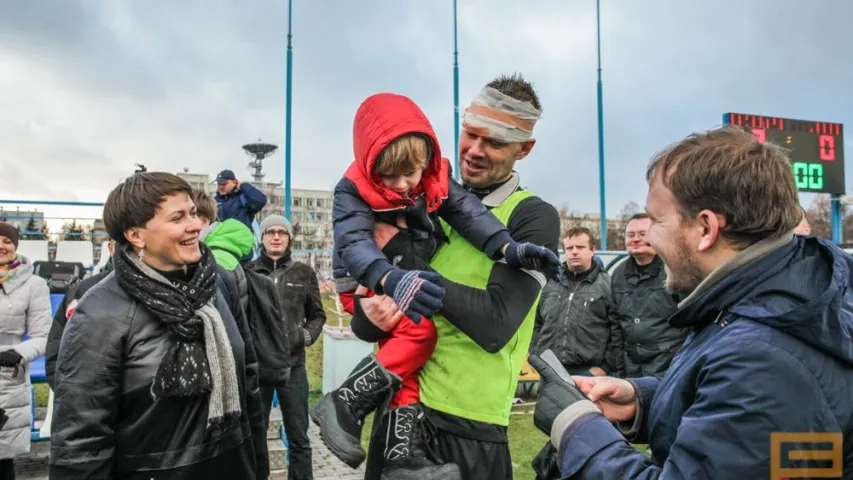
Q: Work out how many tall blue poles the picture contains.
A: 3